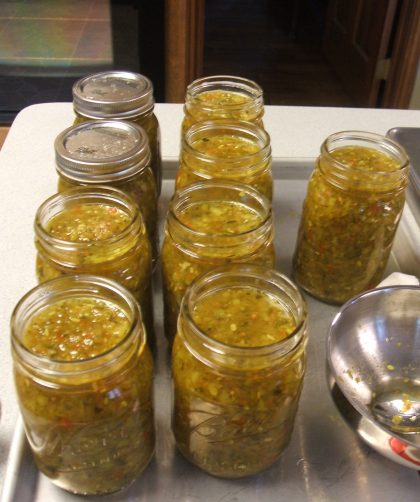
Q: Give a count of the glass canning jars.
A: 9